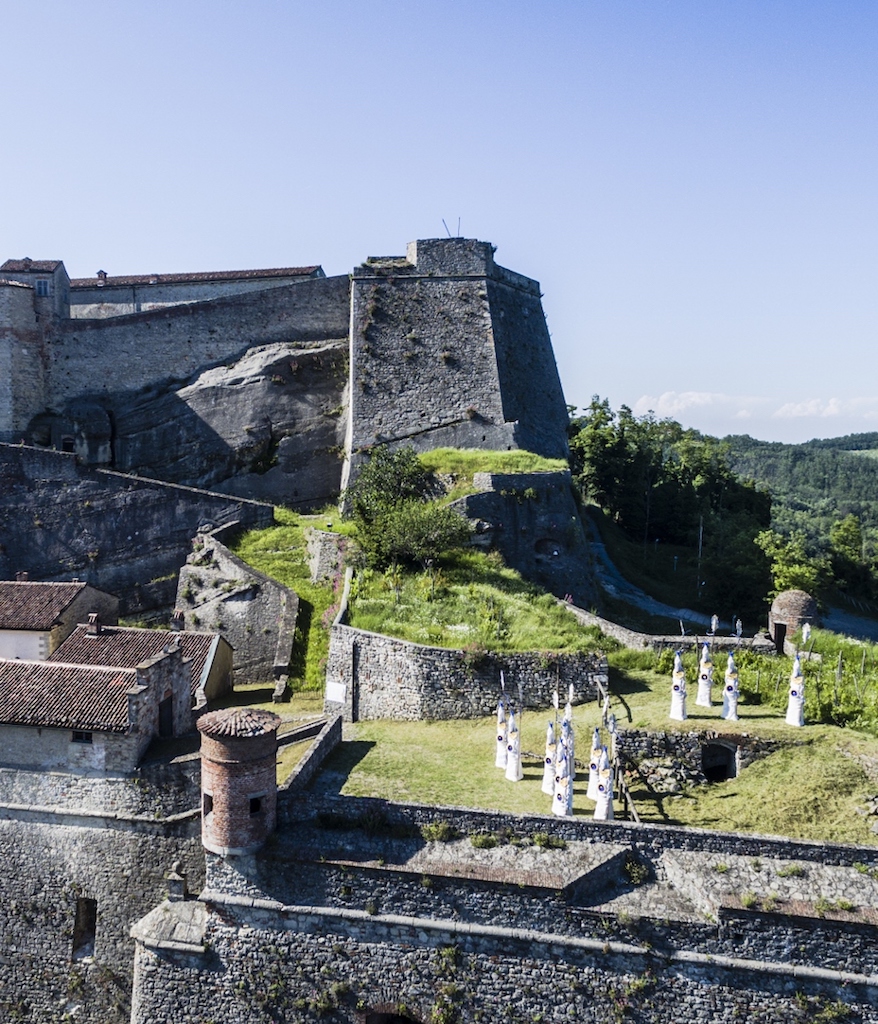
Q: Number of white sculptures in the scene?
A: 12